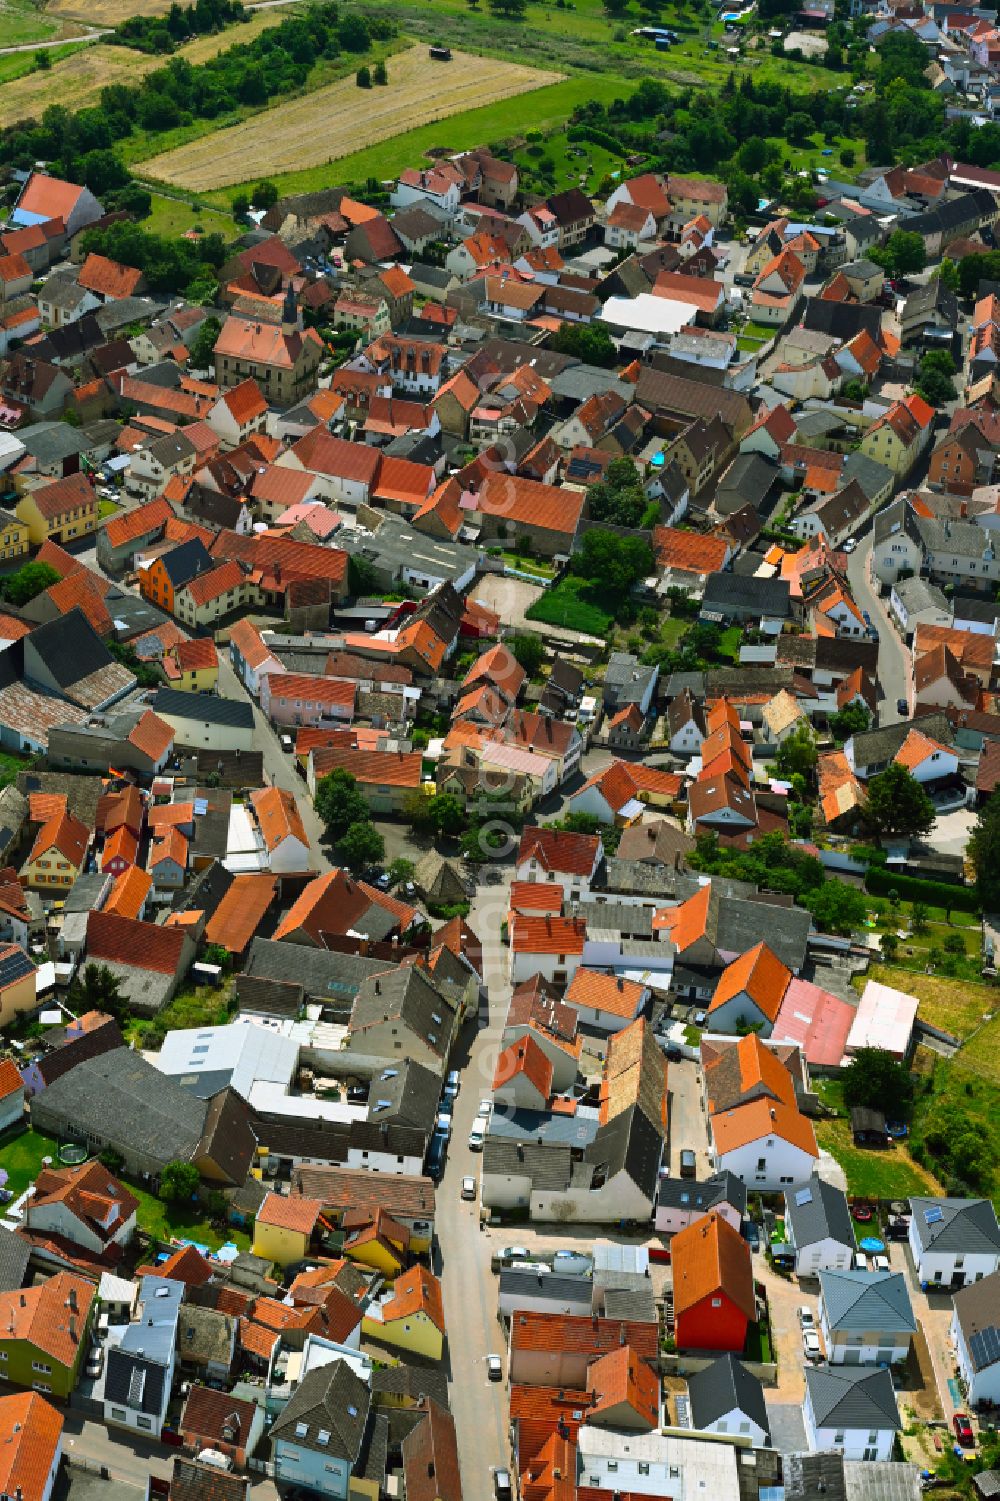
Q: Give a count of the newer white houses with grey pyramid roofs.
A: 3